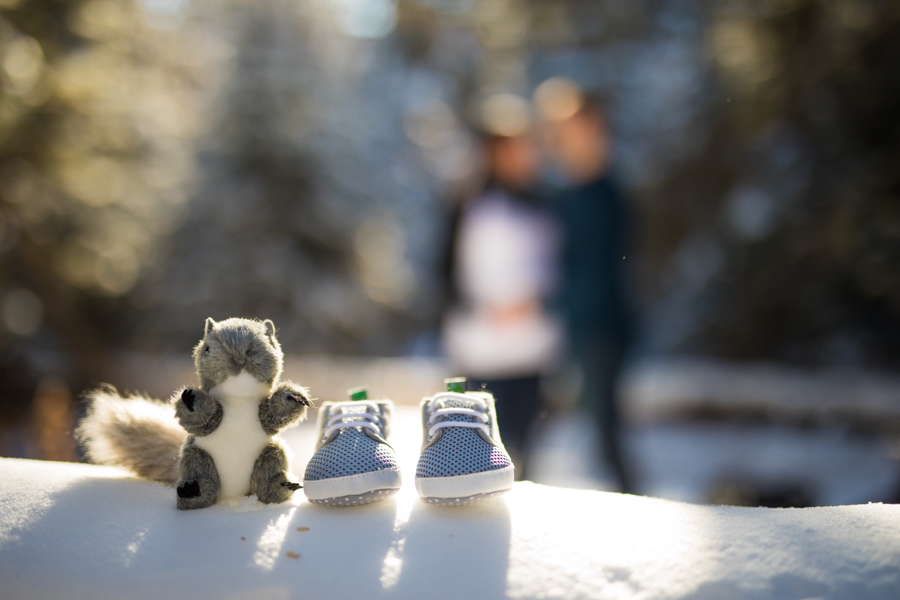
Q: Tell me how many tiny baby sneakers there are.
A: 2